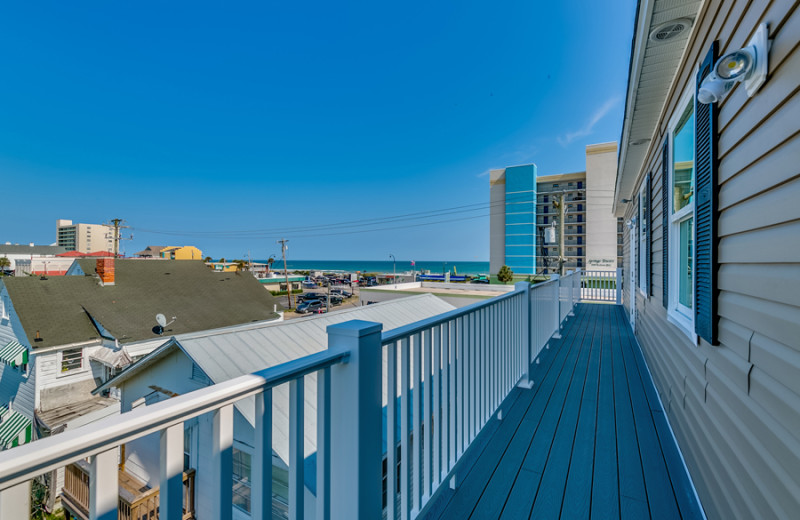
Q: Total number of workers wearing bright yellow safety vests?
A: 0